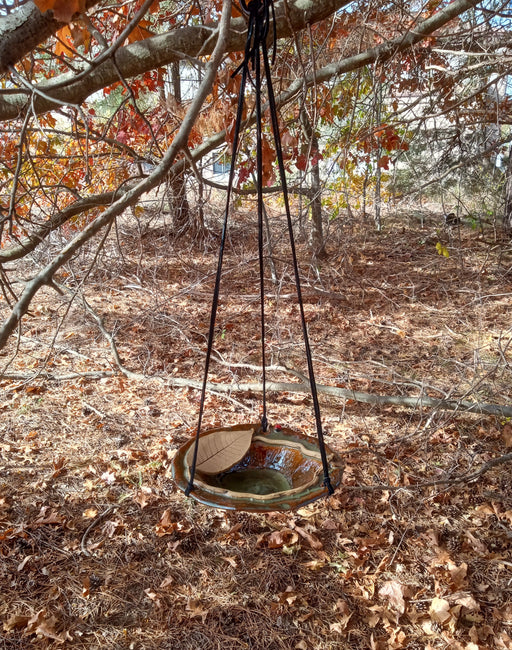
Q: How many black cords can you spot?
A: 3